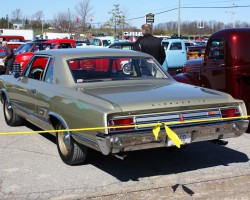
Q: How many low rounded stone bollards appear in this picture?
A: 0